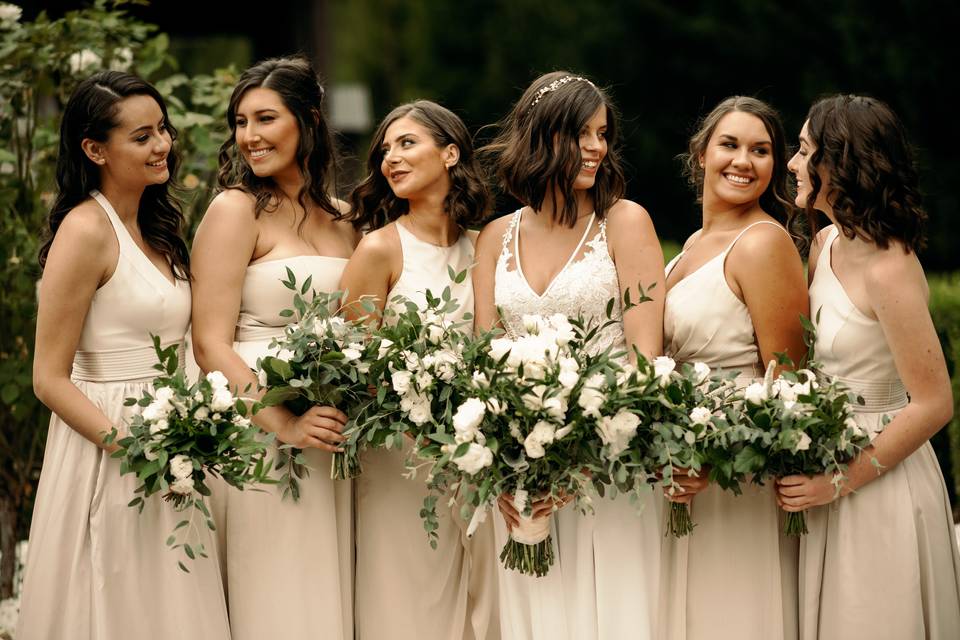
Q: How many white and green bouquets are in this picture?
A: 6